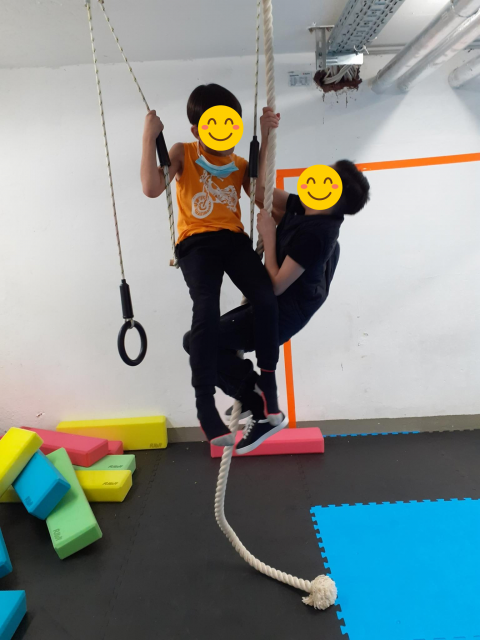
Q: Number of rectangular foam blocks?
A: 11